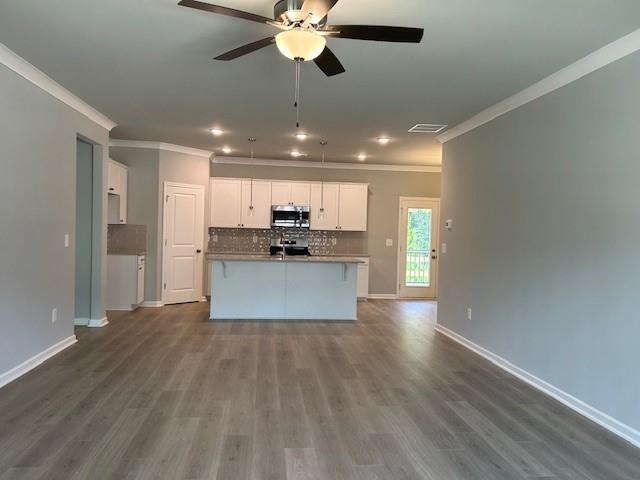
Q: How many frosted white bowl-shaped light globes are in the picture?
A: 1